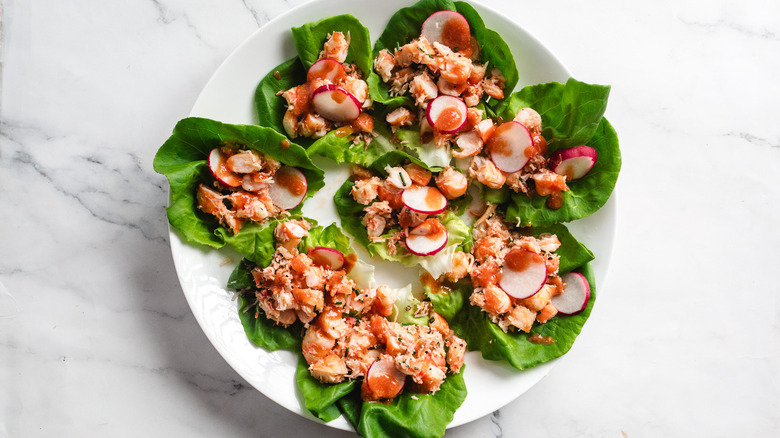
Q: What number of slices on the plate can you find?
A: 14